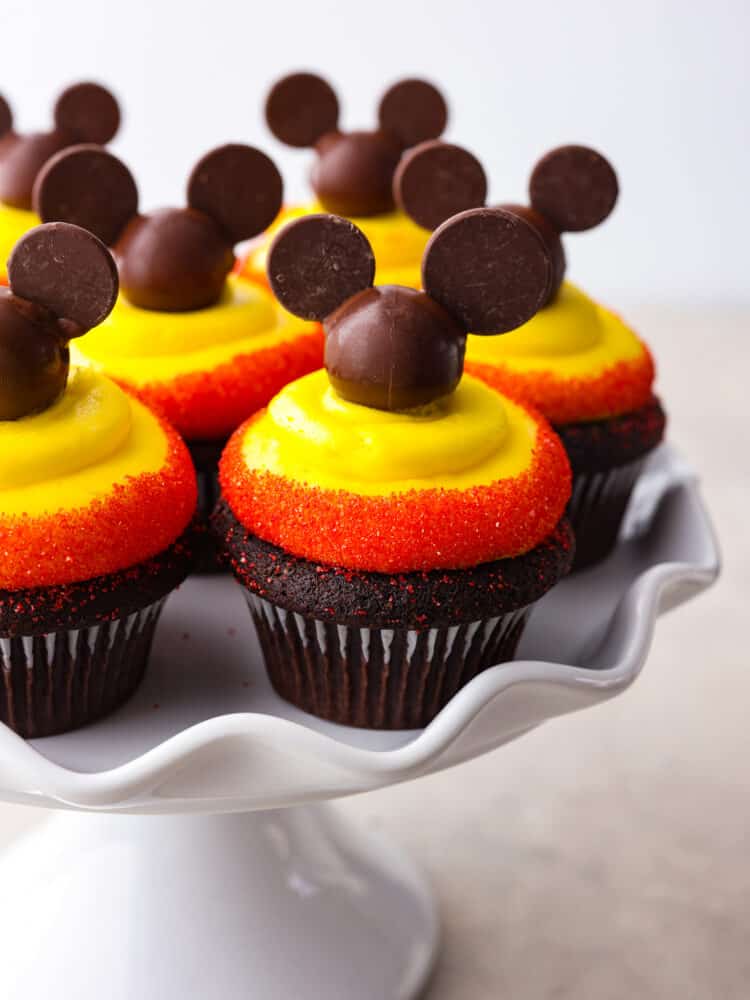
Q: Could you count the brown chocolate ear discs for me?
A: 11